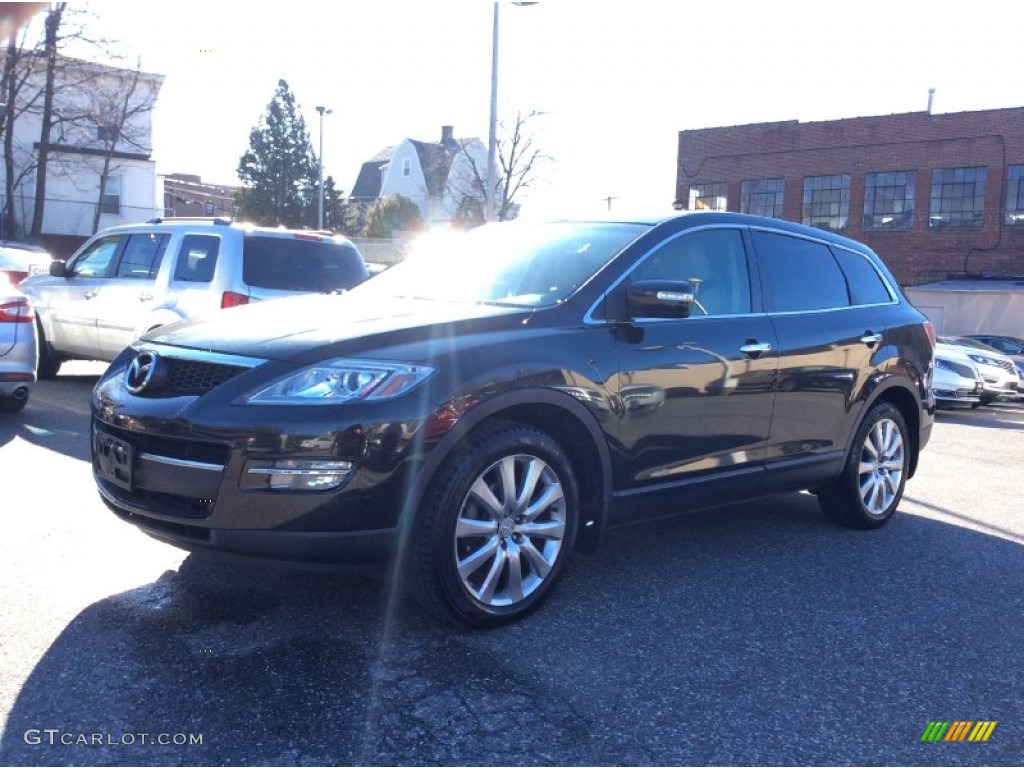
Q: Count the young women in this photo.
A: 0